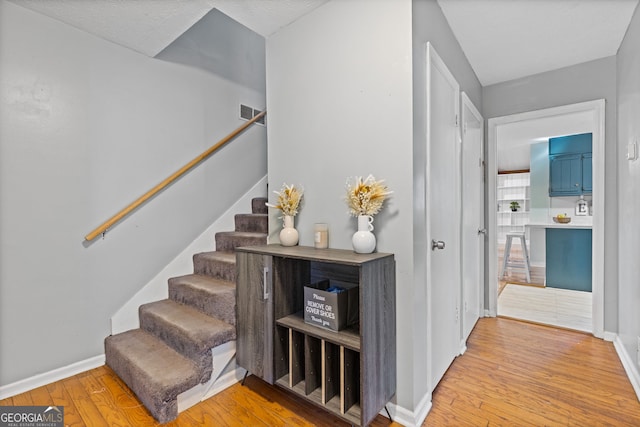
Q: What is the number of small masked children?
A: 0